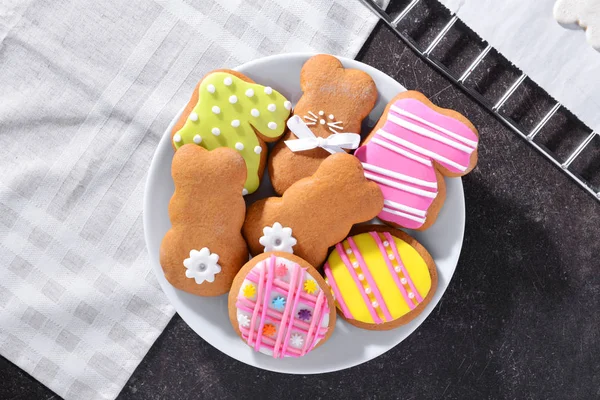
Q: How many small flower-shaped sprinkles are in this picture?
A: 8